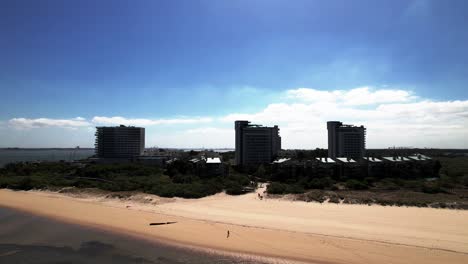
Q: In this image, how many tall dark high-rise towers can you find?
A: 3